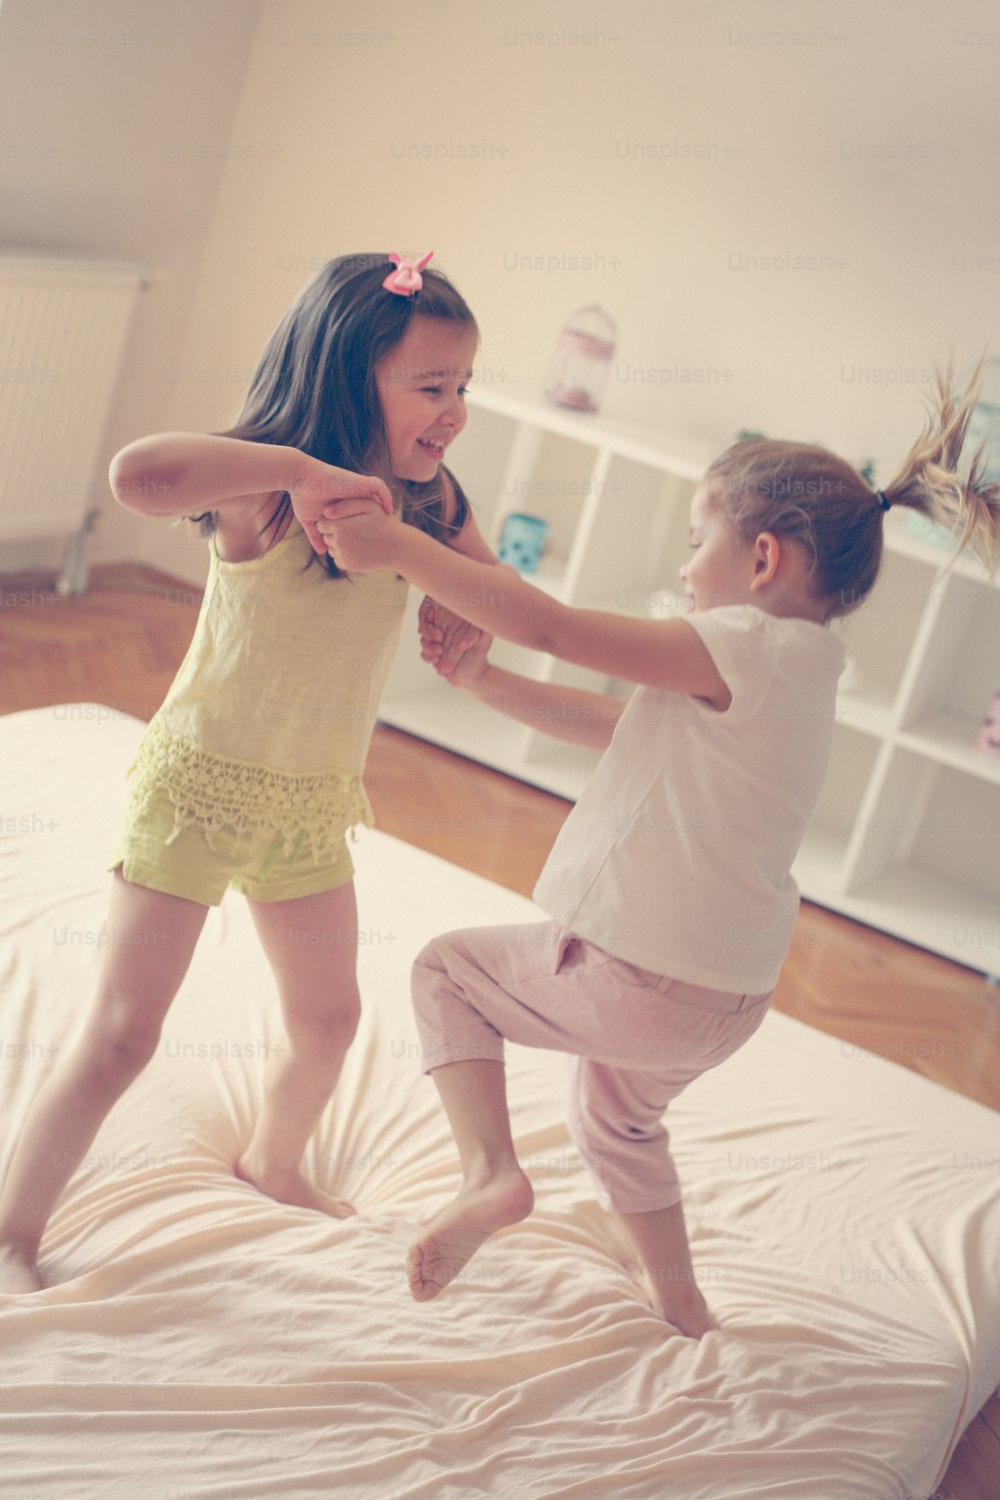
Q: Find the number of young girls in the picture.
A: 2